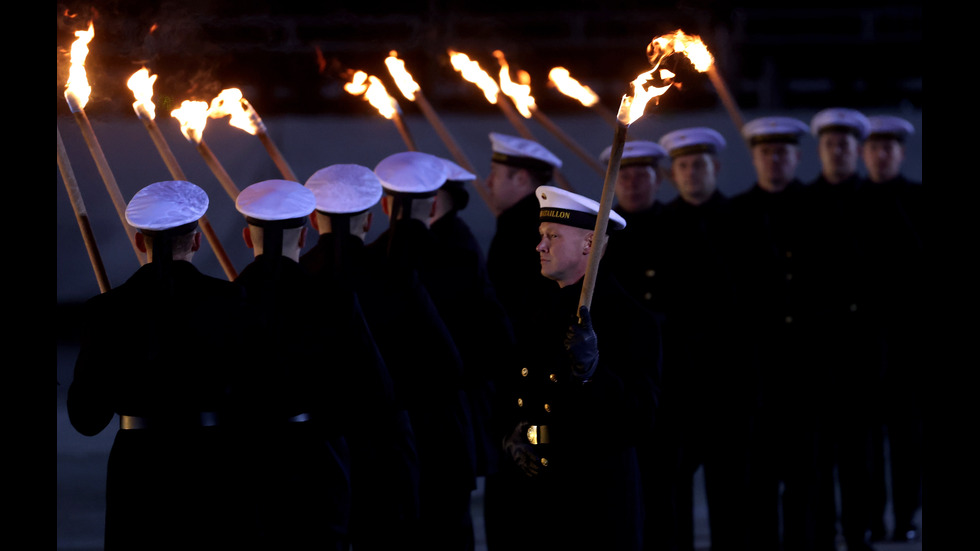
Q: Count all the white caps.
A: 12